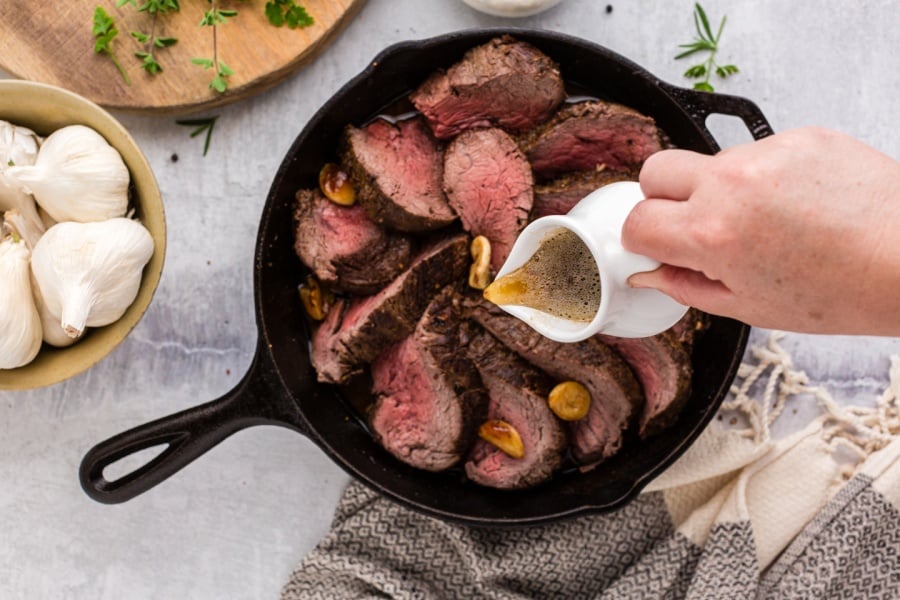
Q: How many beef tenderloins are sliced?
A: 11